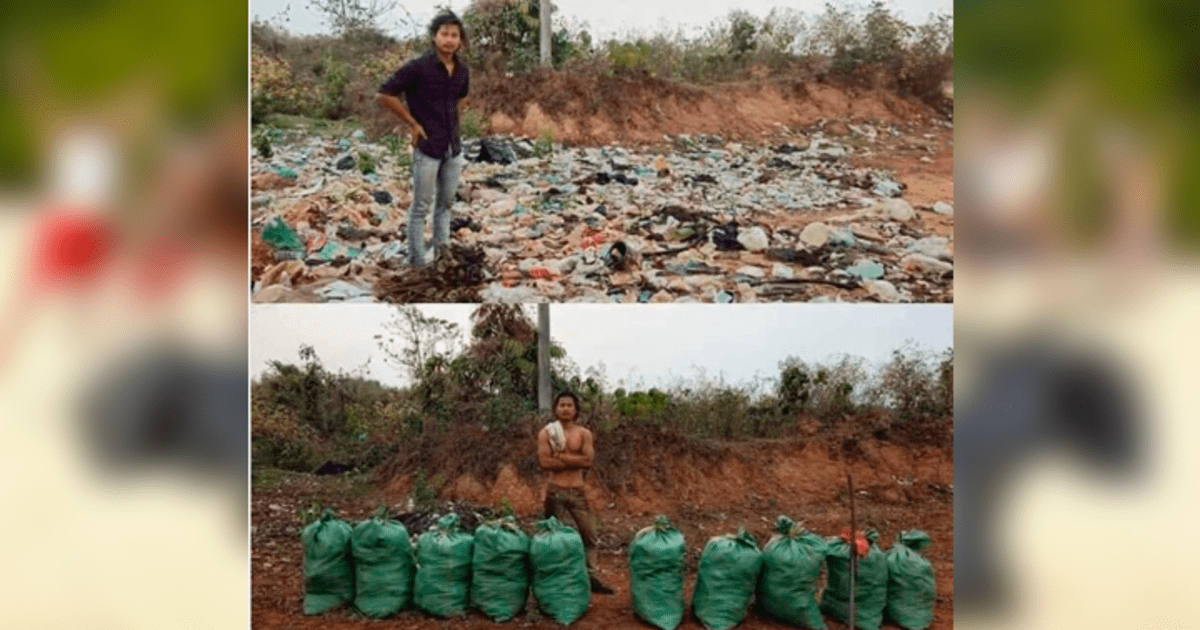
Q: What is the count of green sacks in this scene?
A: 10